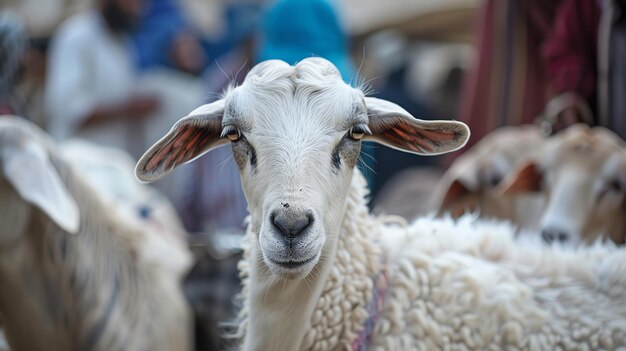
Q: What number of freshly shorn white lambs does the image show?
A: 0